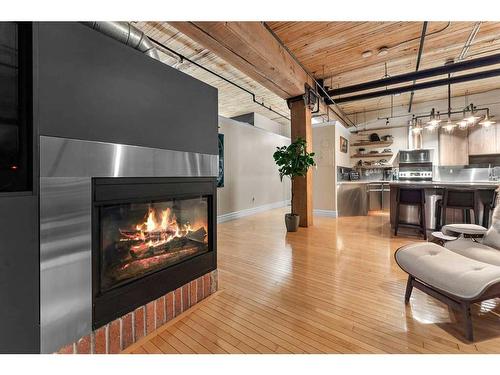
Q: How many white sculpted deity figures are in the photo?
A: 0